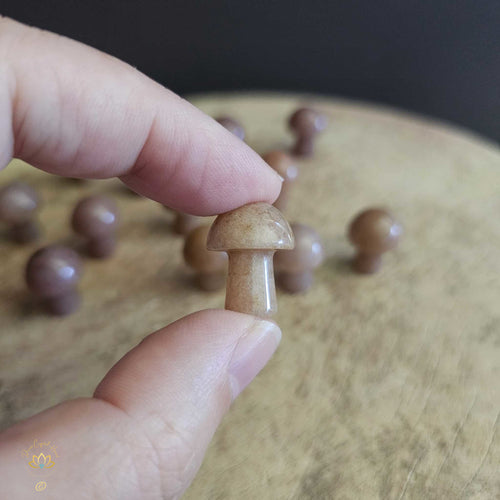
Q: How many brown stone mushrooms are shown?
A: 11